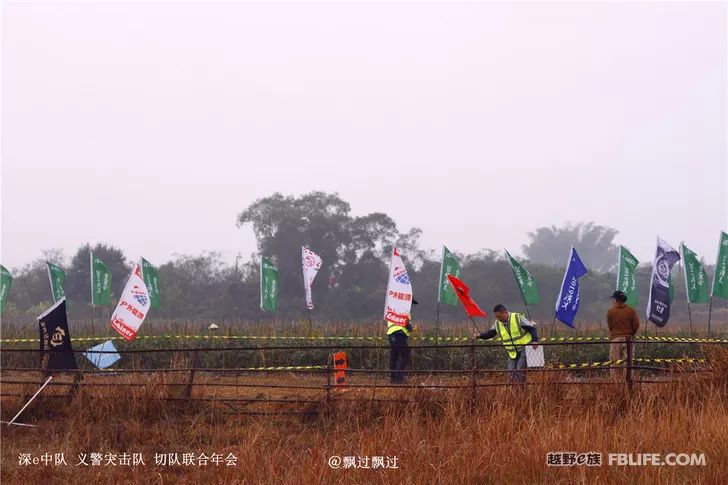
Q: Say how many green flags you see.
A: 11